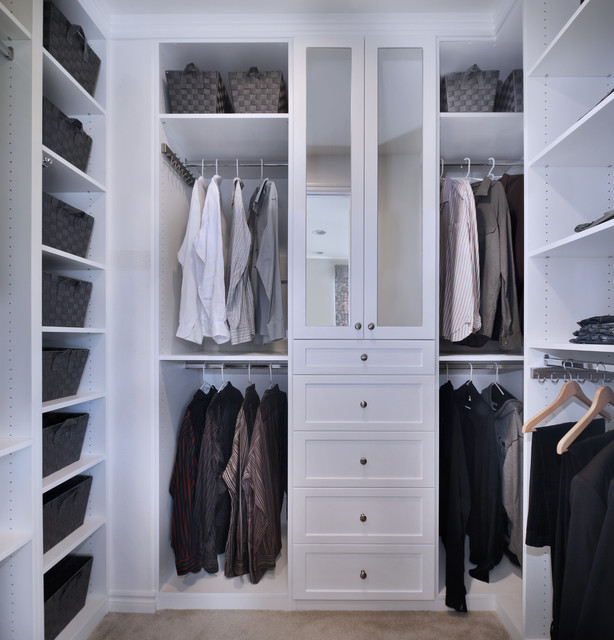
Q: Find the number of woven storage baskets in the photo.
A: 12